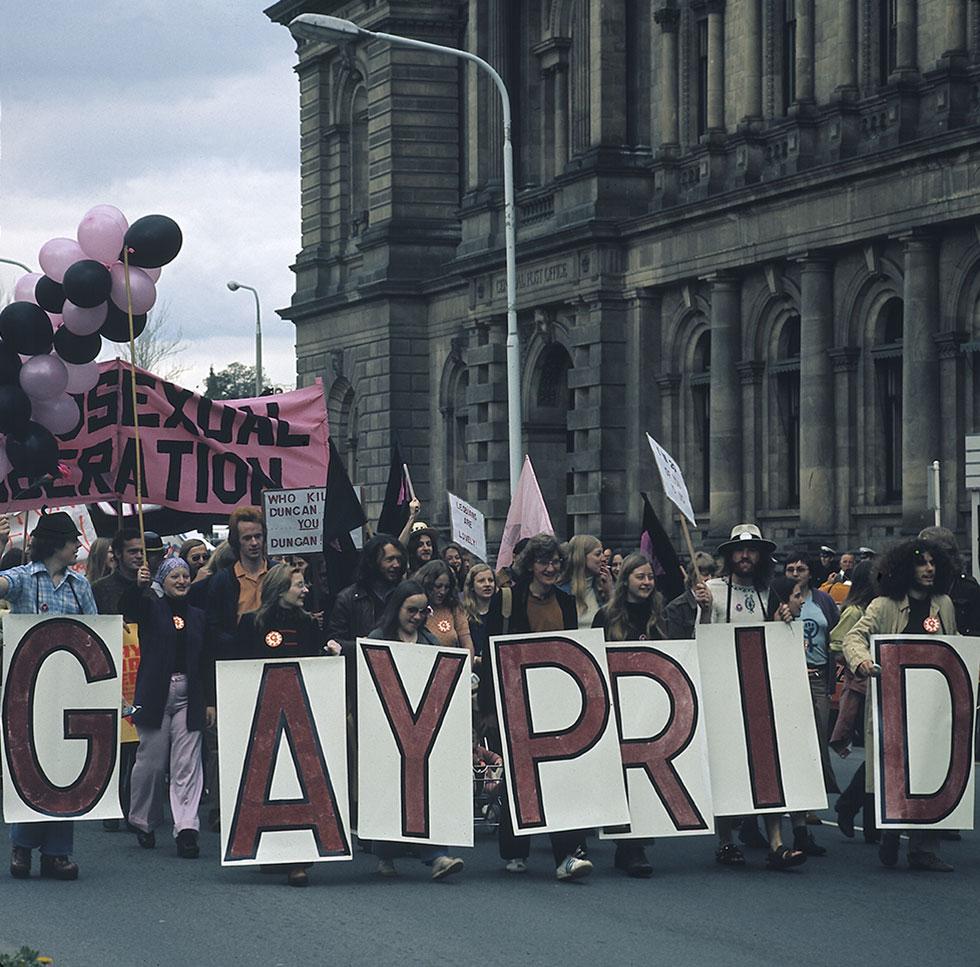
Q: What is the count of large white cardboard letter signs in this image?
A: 7